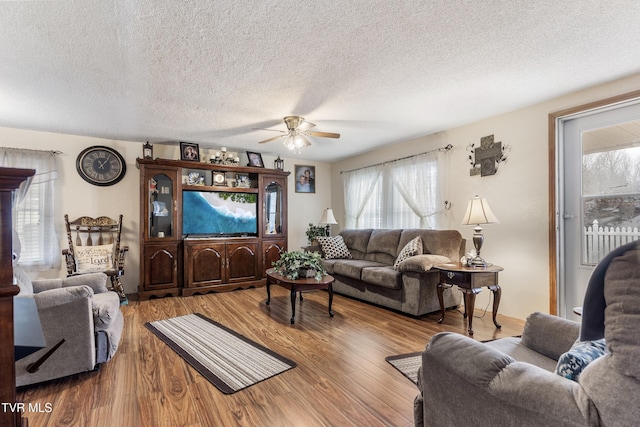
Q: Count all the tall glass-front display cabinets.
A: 2